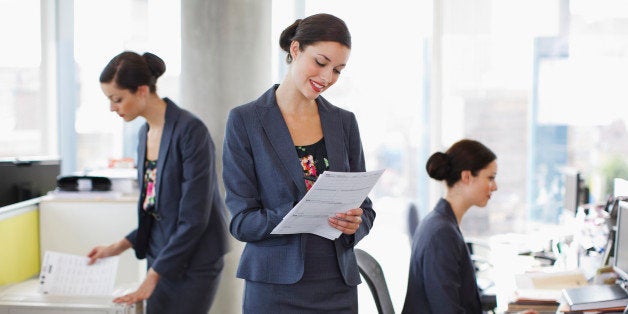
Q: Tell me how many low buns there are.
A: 3